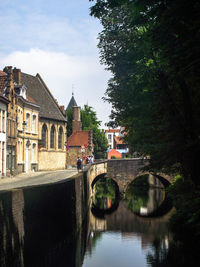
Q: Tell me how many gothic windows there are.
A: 3